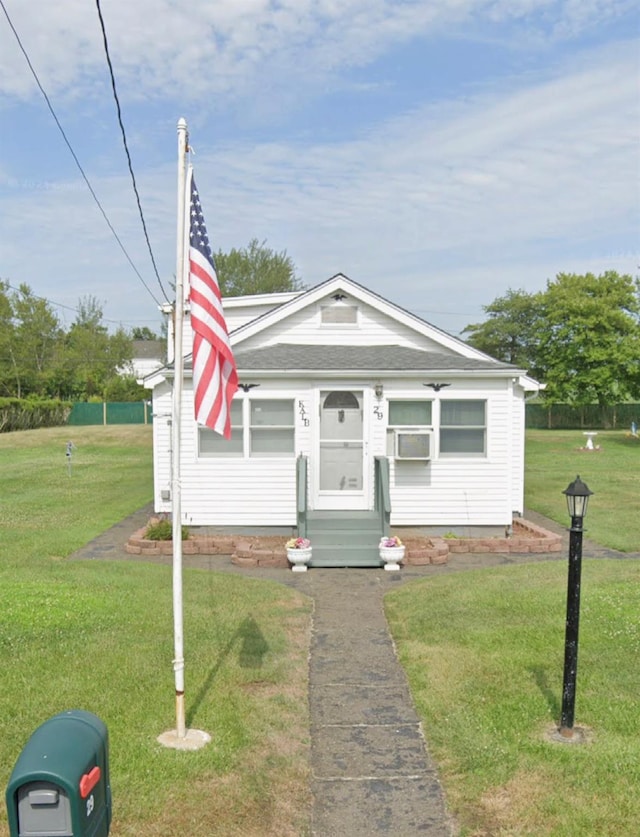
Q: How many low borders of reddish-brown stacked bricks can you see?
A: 2